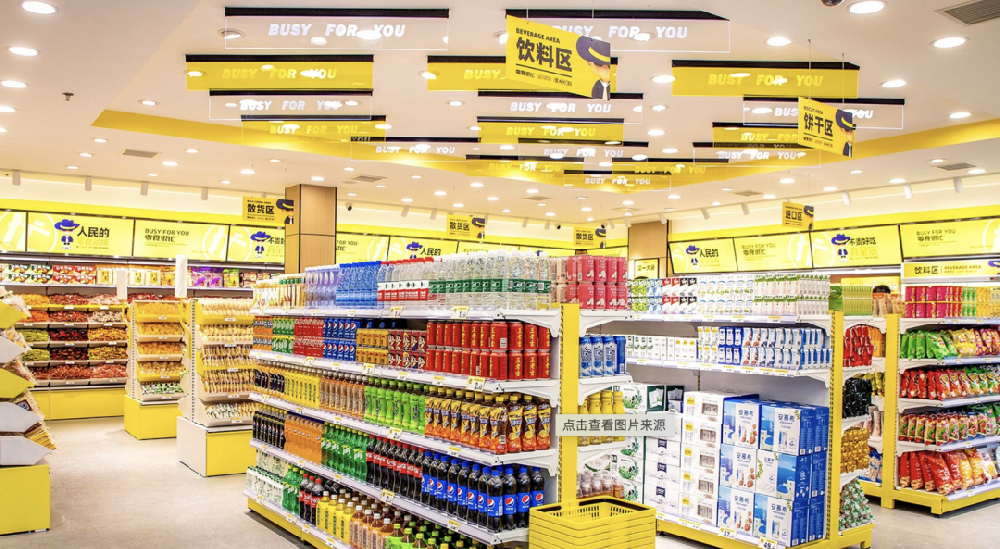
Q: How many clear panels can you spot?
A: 9